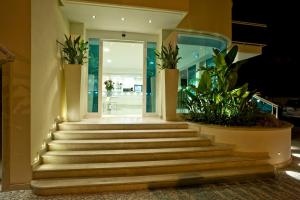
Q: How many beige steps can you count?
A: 6